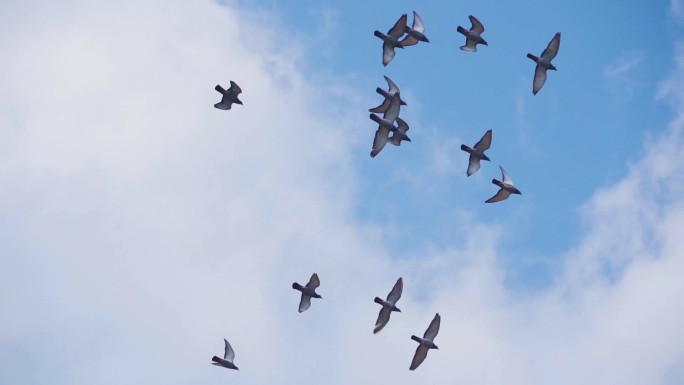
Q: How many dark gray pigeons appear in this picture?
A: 14